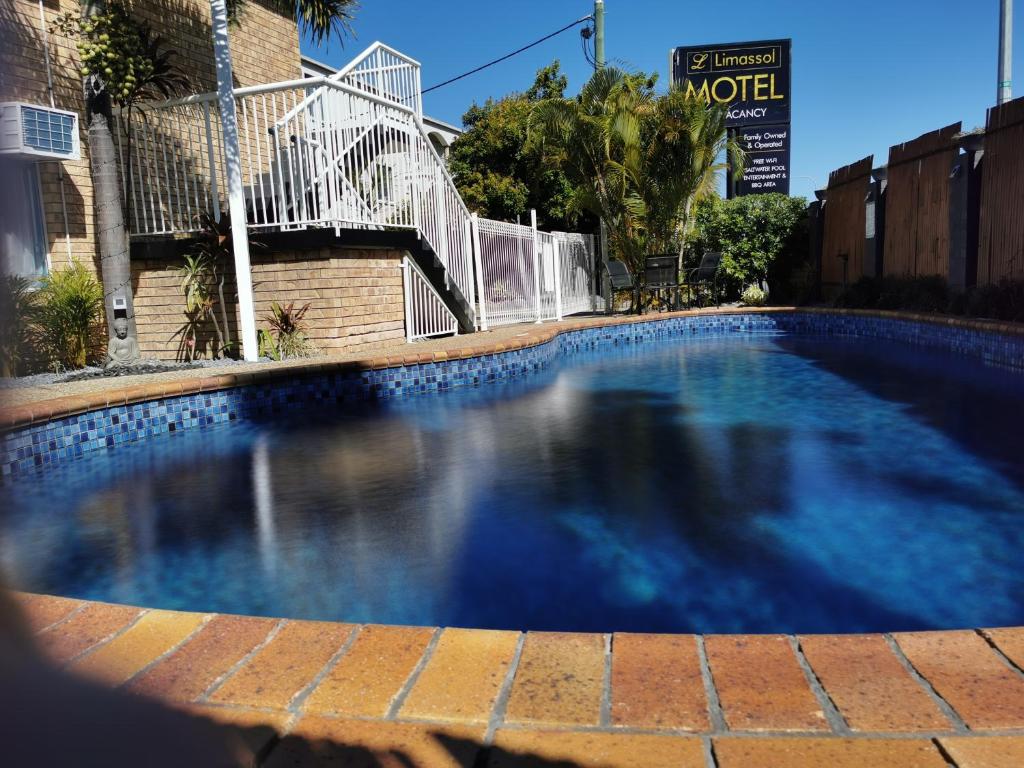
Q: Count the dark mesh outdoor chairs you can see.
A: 3